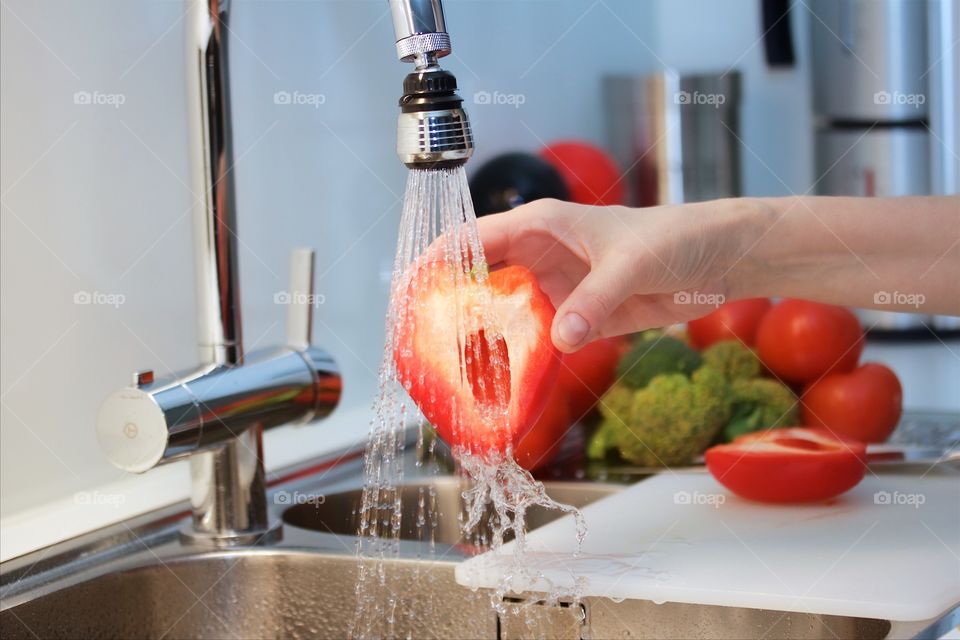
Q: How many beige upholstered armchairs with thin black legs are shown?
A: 0